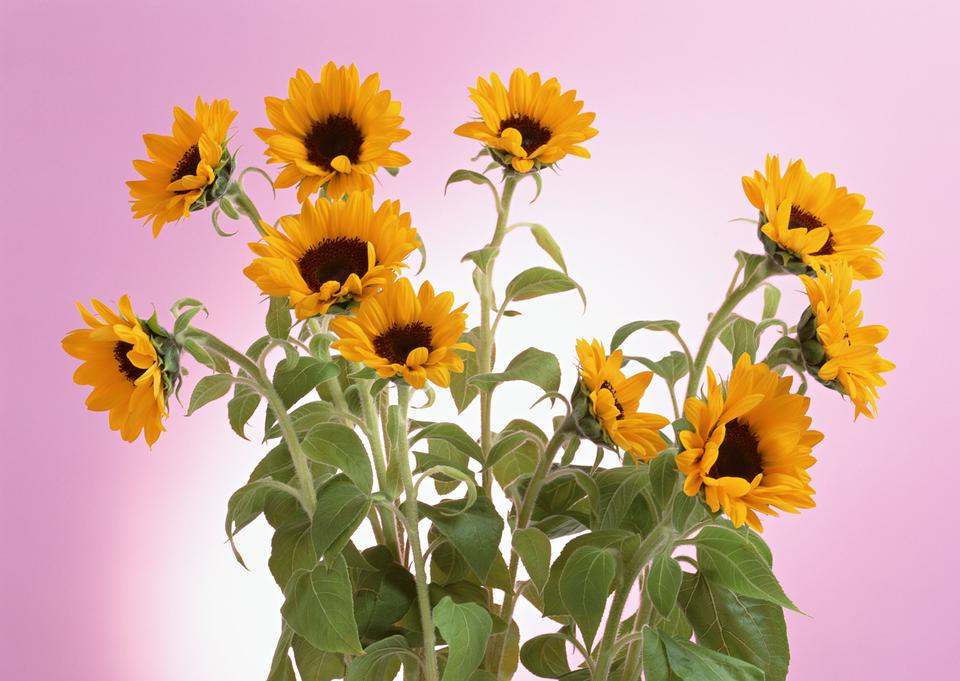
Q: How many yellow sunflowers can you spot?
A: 10